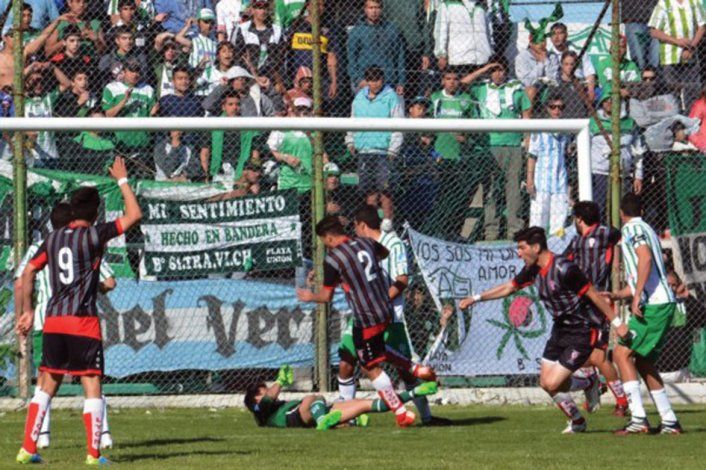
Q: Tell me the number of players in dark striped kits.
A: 4